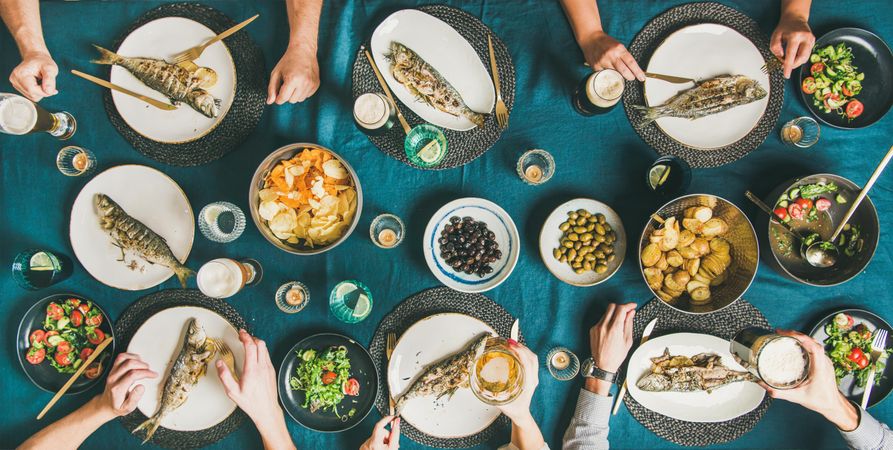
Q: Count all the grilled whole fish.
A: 7